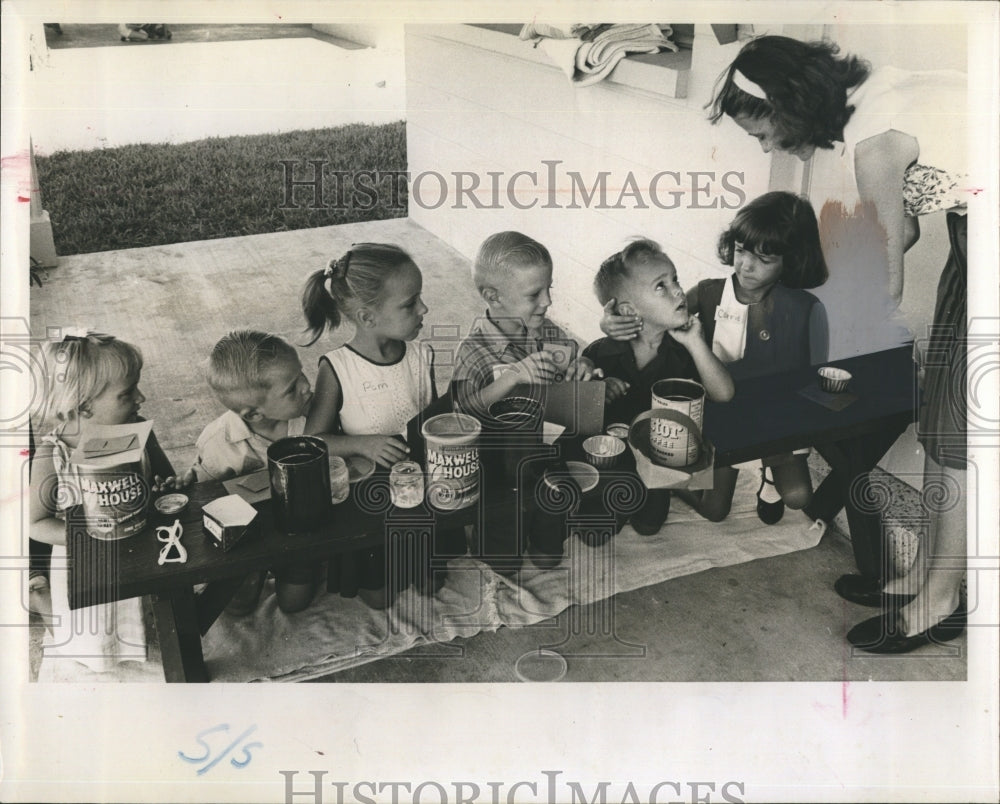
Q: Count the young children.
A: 6